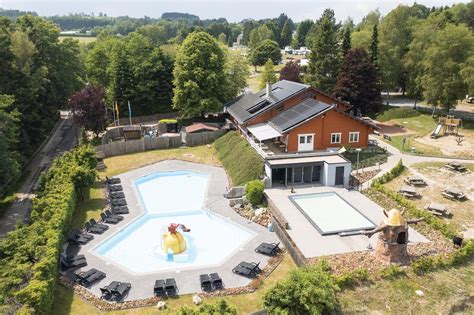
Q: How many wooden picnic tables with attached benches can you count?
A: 5